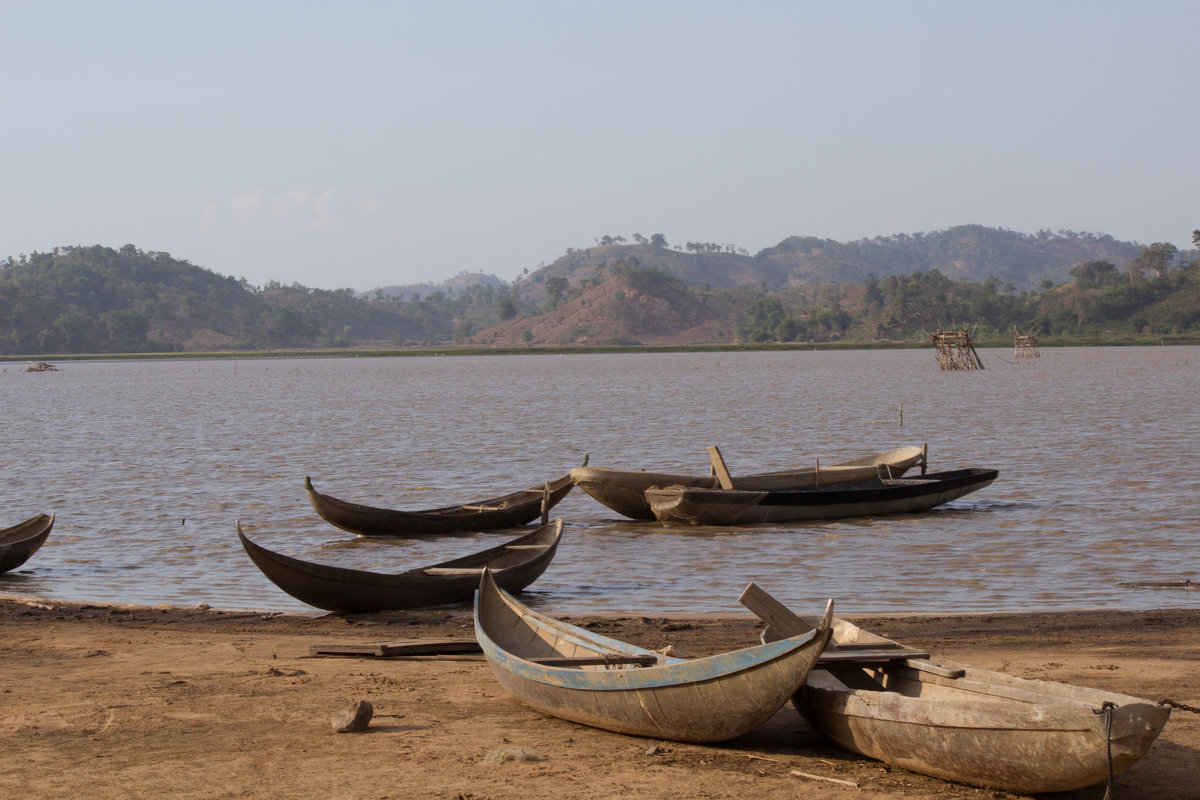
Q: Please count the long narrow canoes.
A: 7